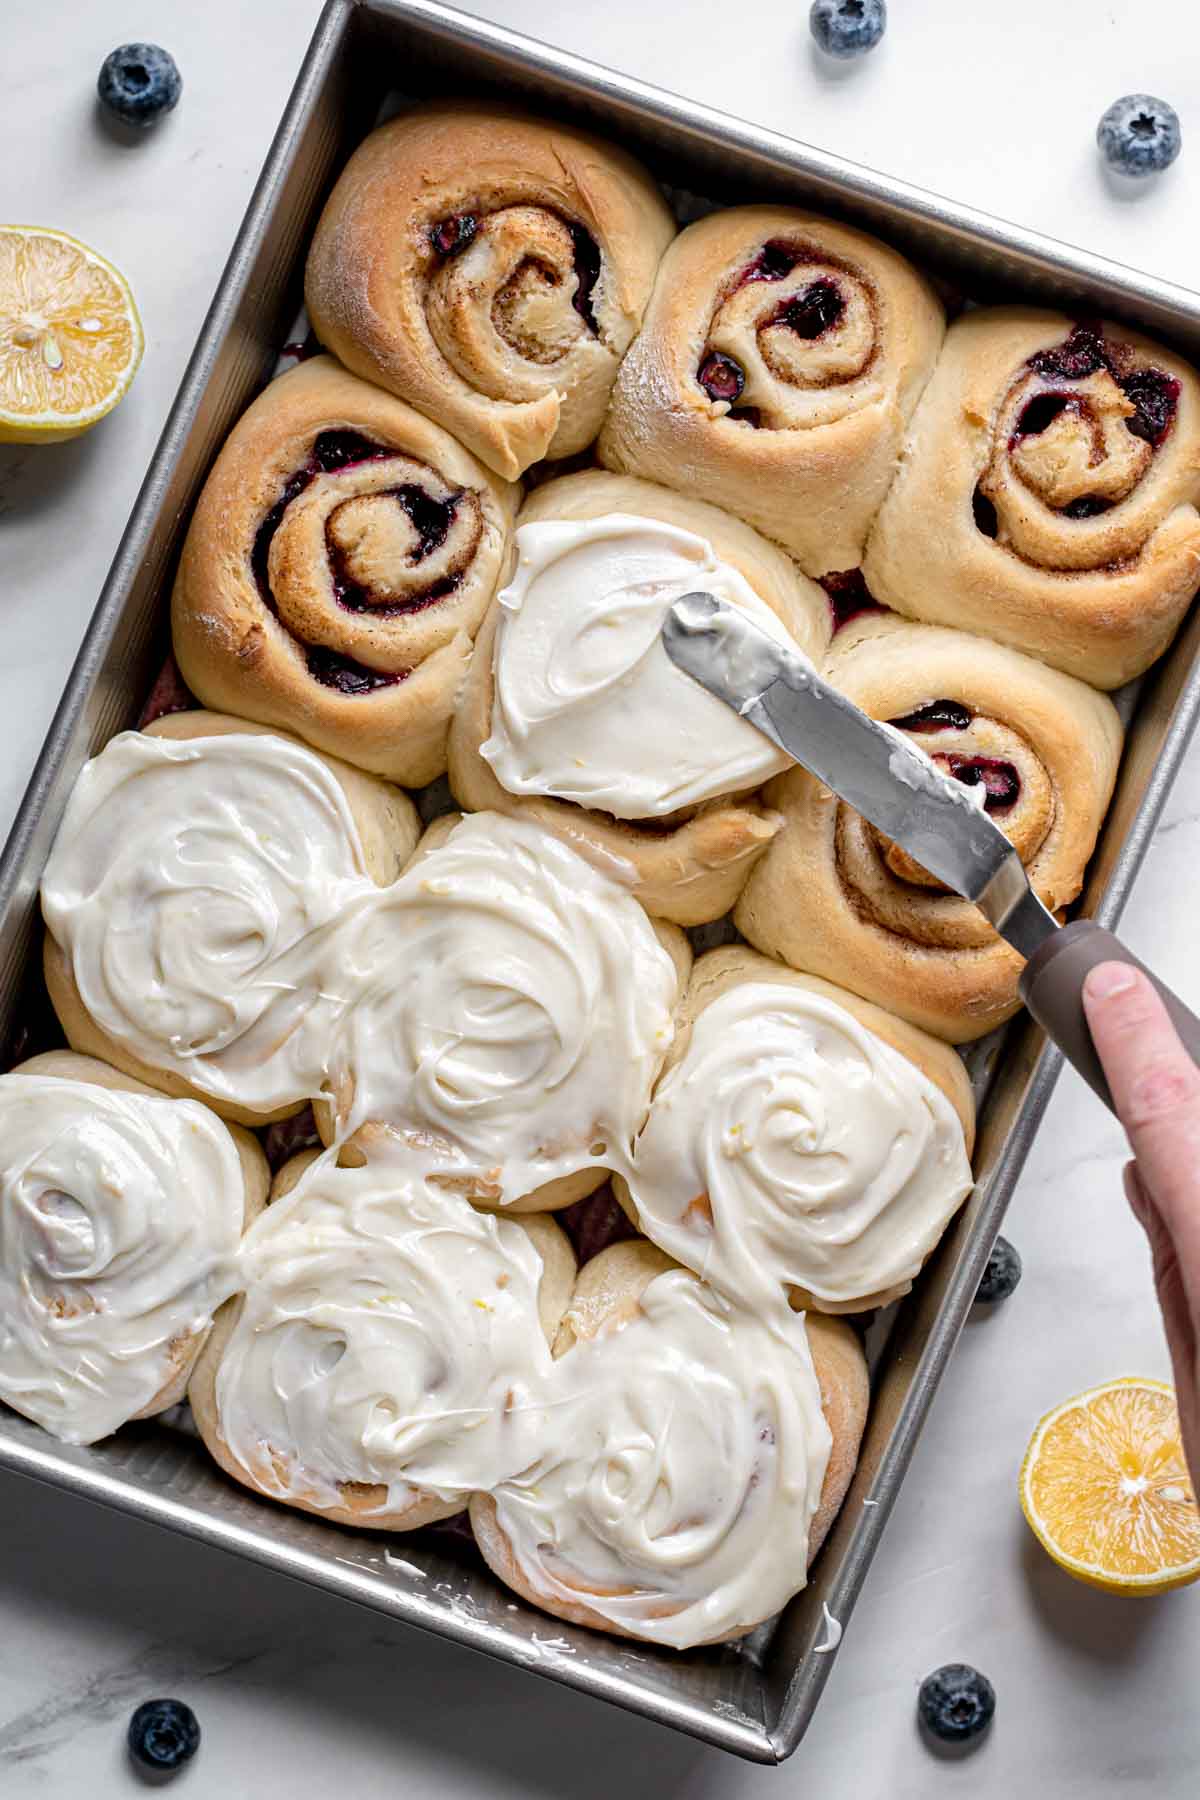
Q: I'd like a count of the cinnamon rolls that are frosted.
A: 7